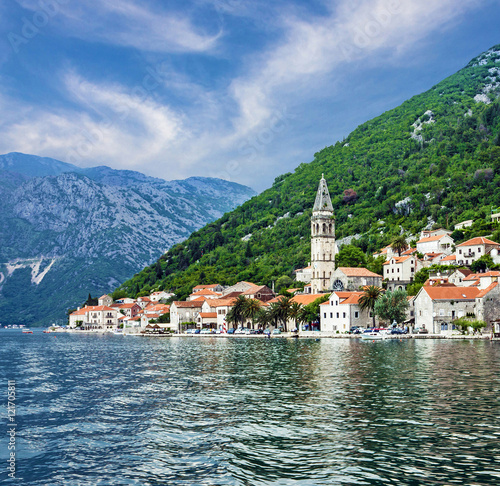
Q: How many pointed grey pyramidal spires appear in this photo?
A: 1